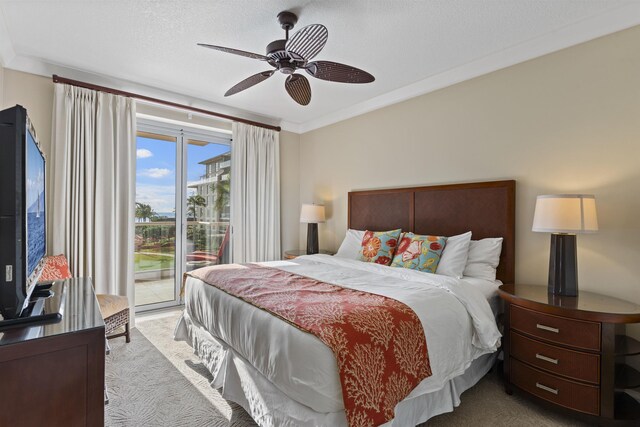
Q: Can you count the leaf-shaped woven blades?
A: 5